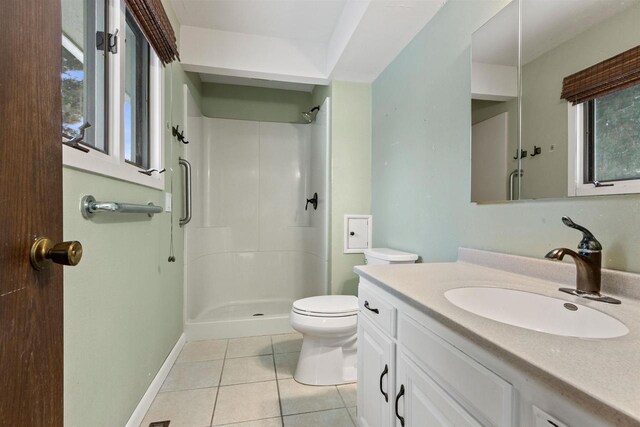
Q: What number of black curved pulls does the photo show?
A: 3